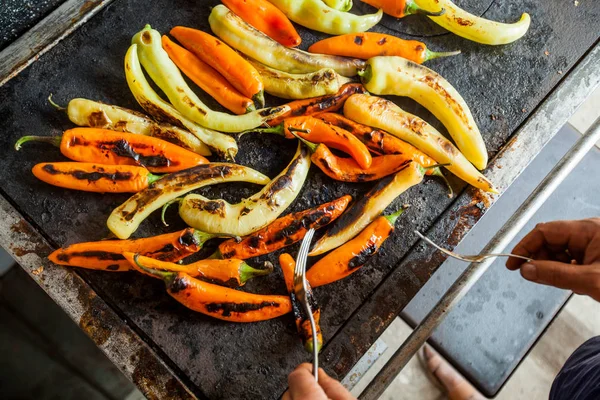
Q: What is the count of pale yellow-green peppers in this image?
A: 13